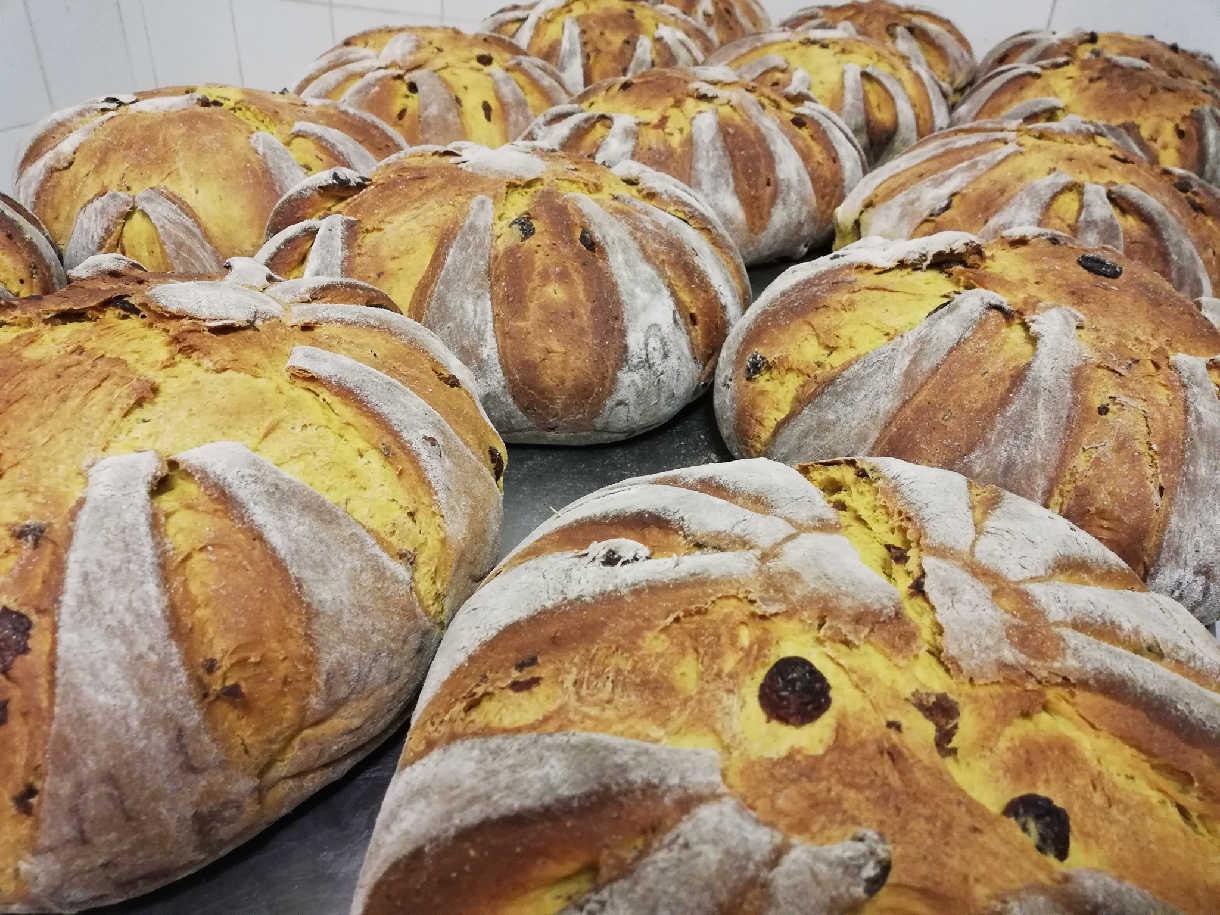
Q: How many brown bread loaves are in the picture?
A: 15